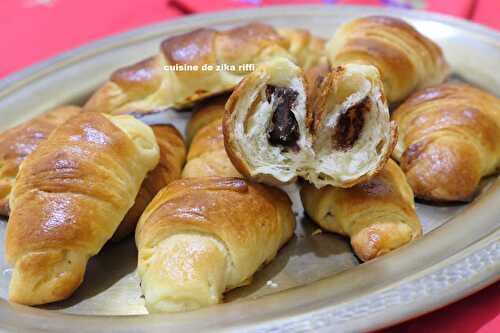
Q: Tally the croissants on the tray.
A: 10